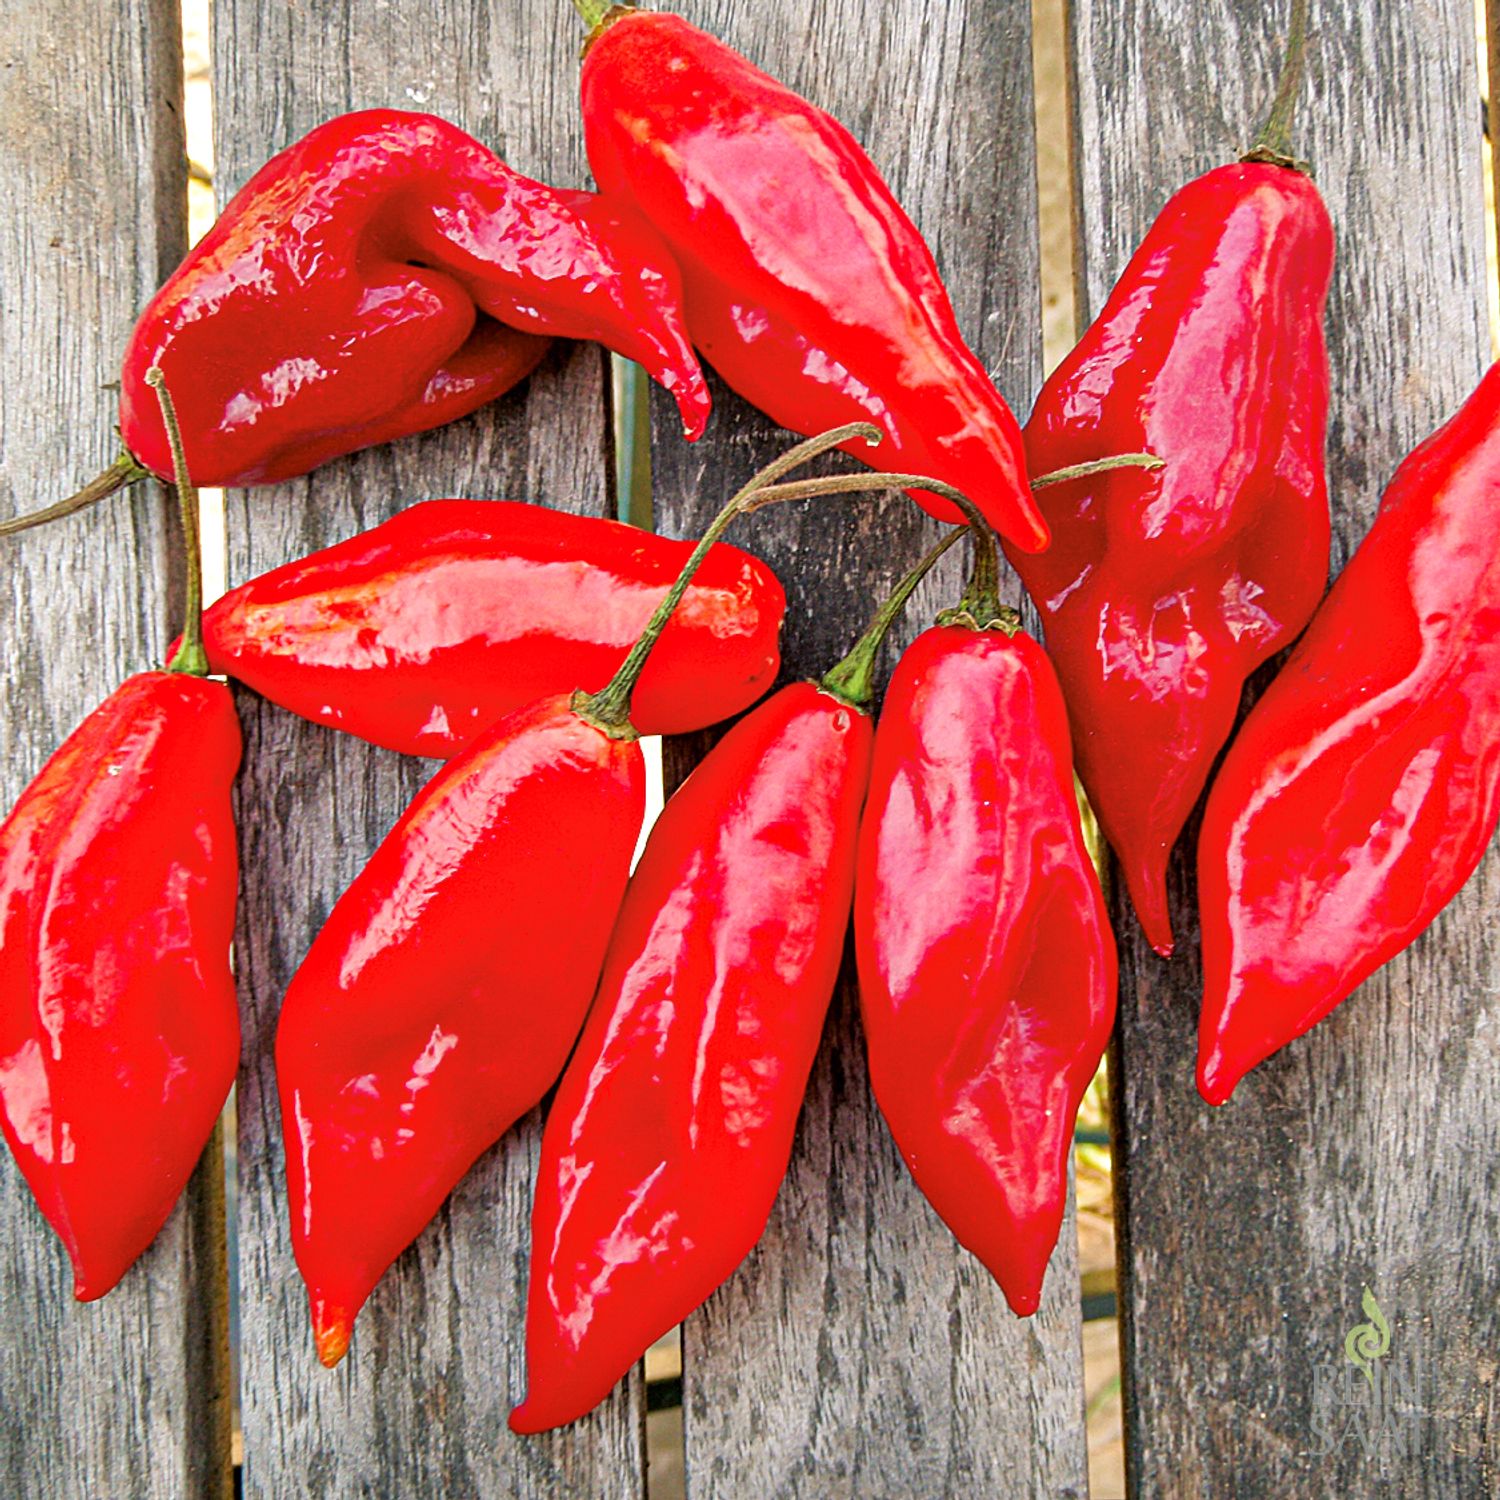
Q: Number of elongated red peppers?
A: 9